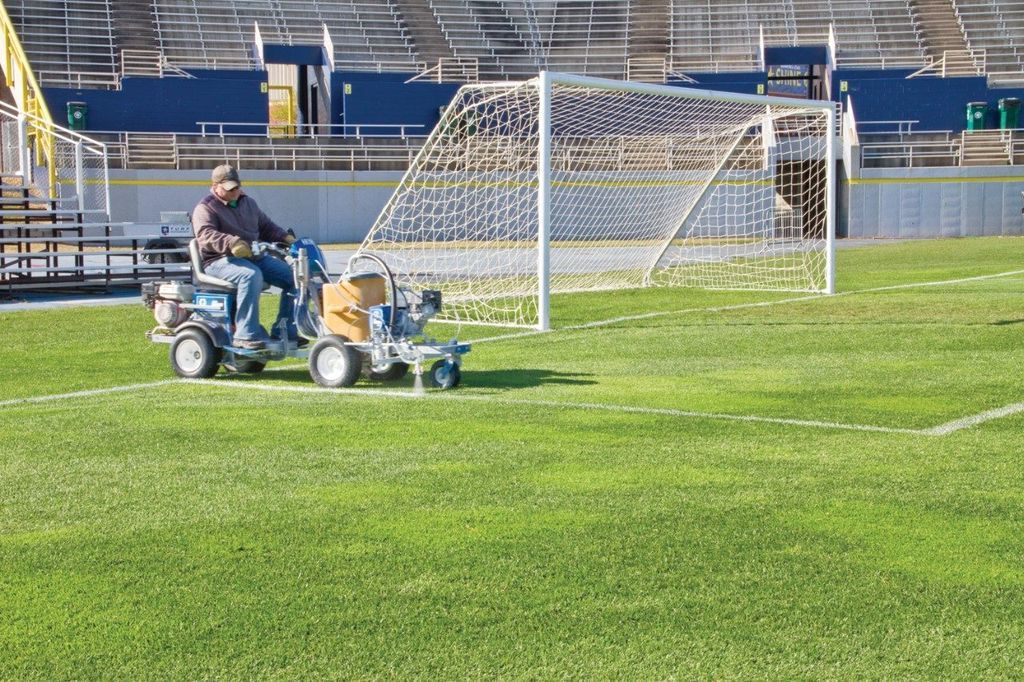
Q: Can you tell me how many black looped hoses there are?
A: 1